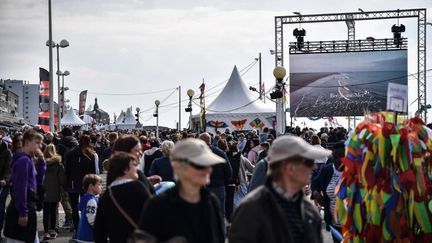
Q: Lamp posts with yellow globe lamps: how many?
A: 4